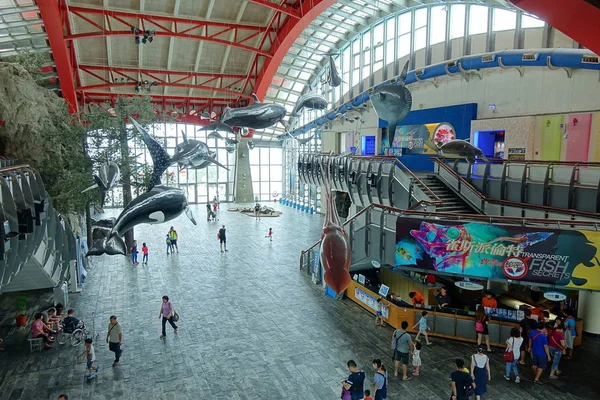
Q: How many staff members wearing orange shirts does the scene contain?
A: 3